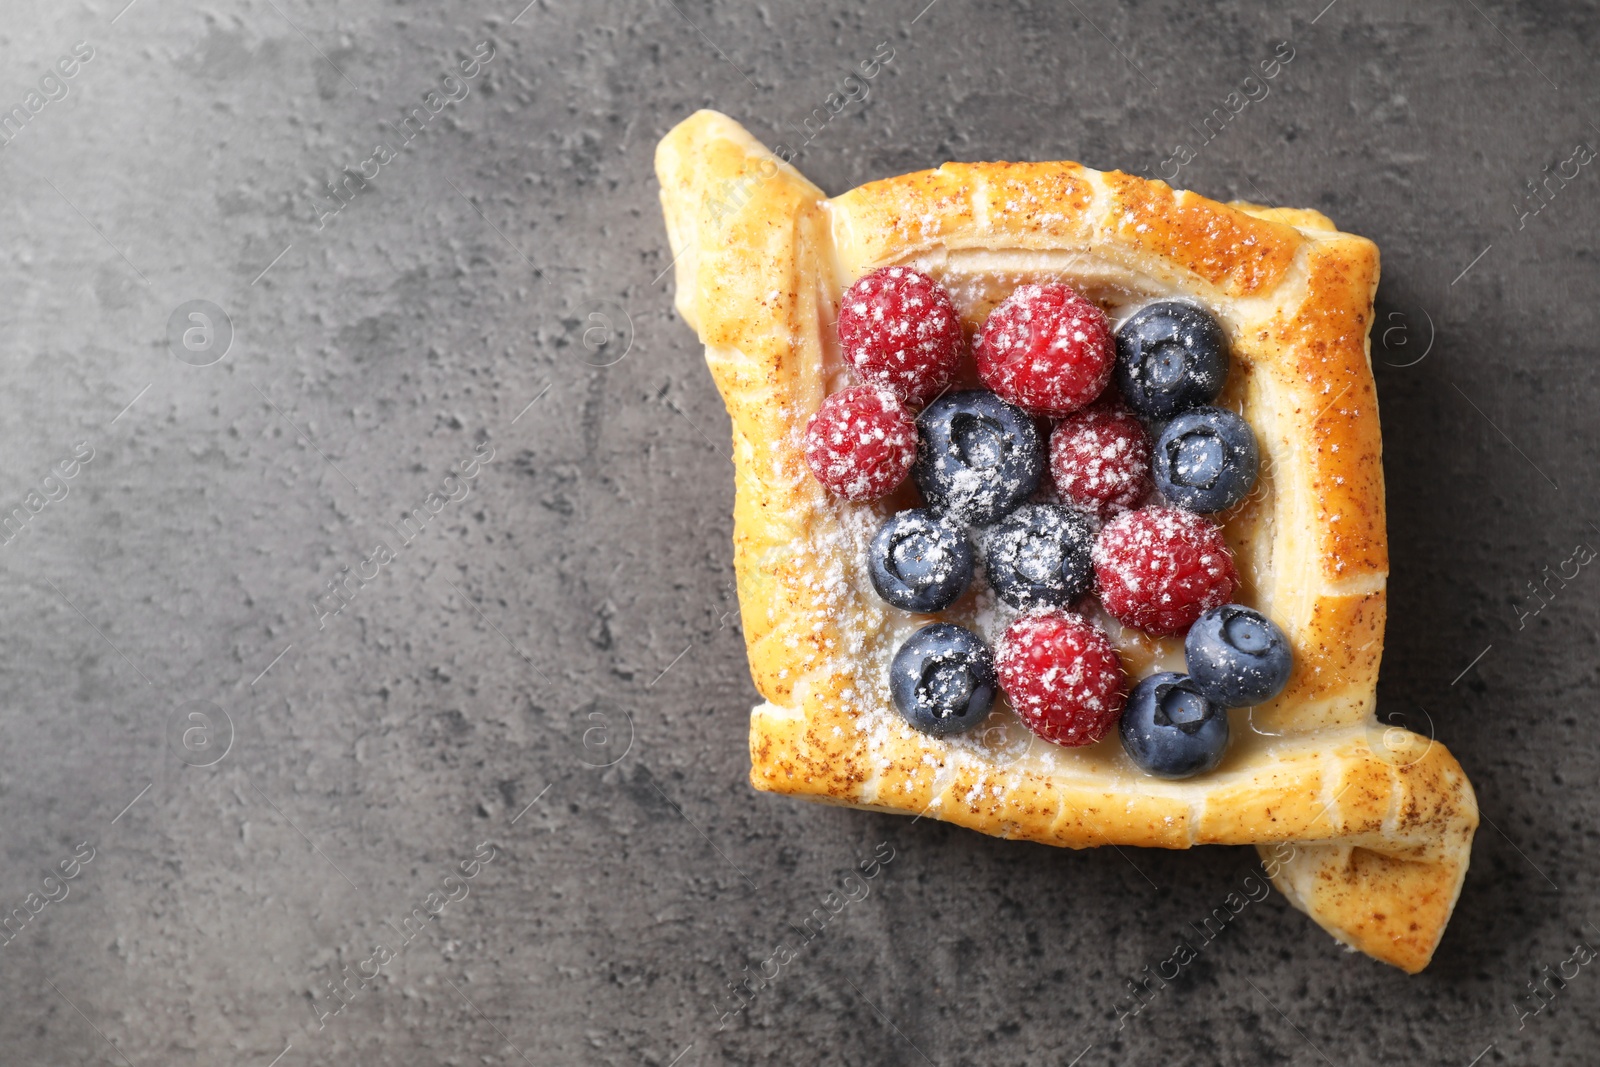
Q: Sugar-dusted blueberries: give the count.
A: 8